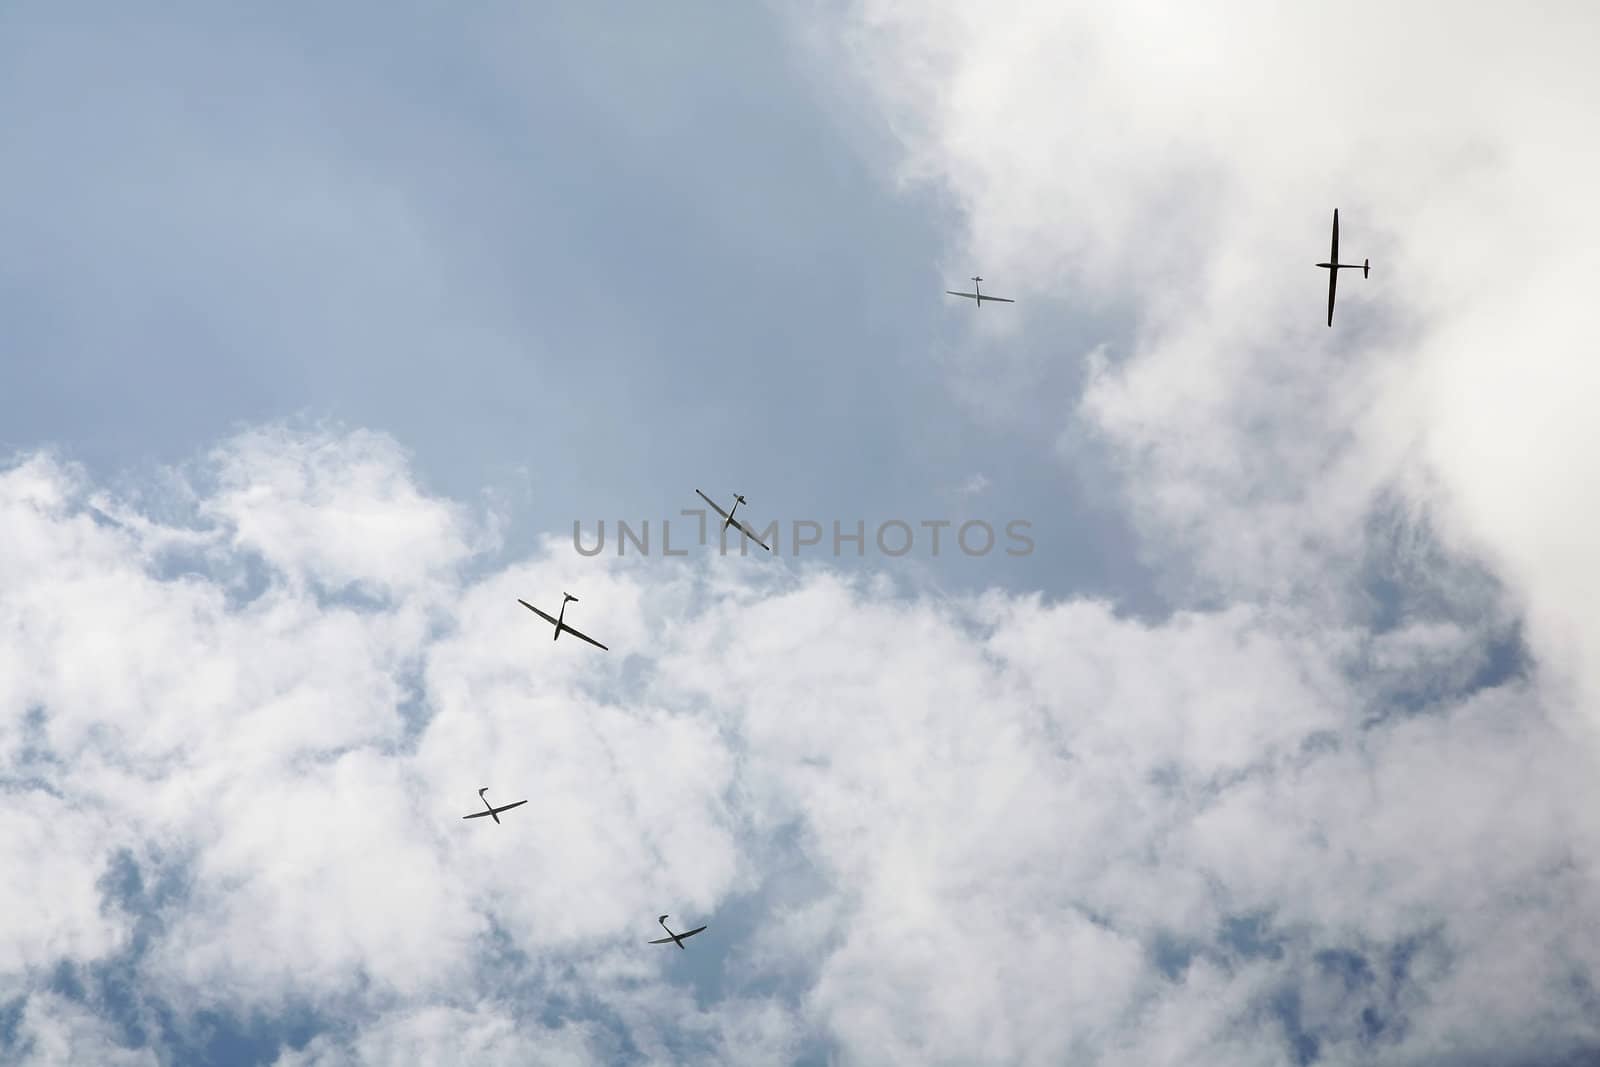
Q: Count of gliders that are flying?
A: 6